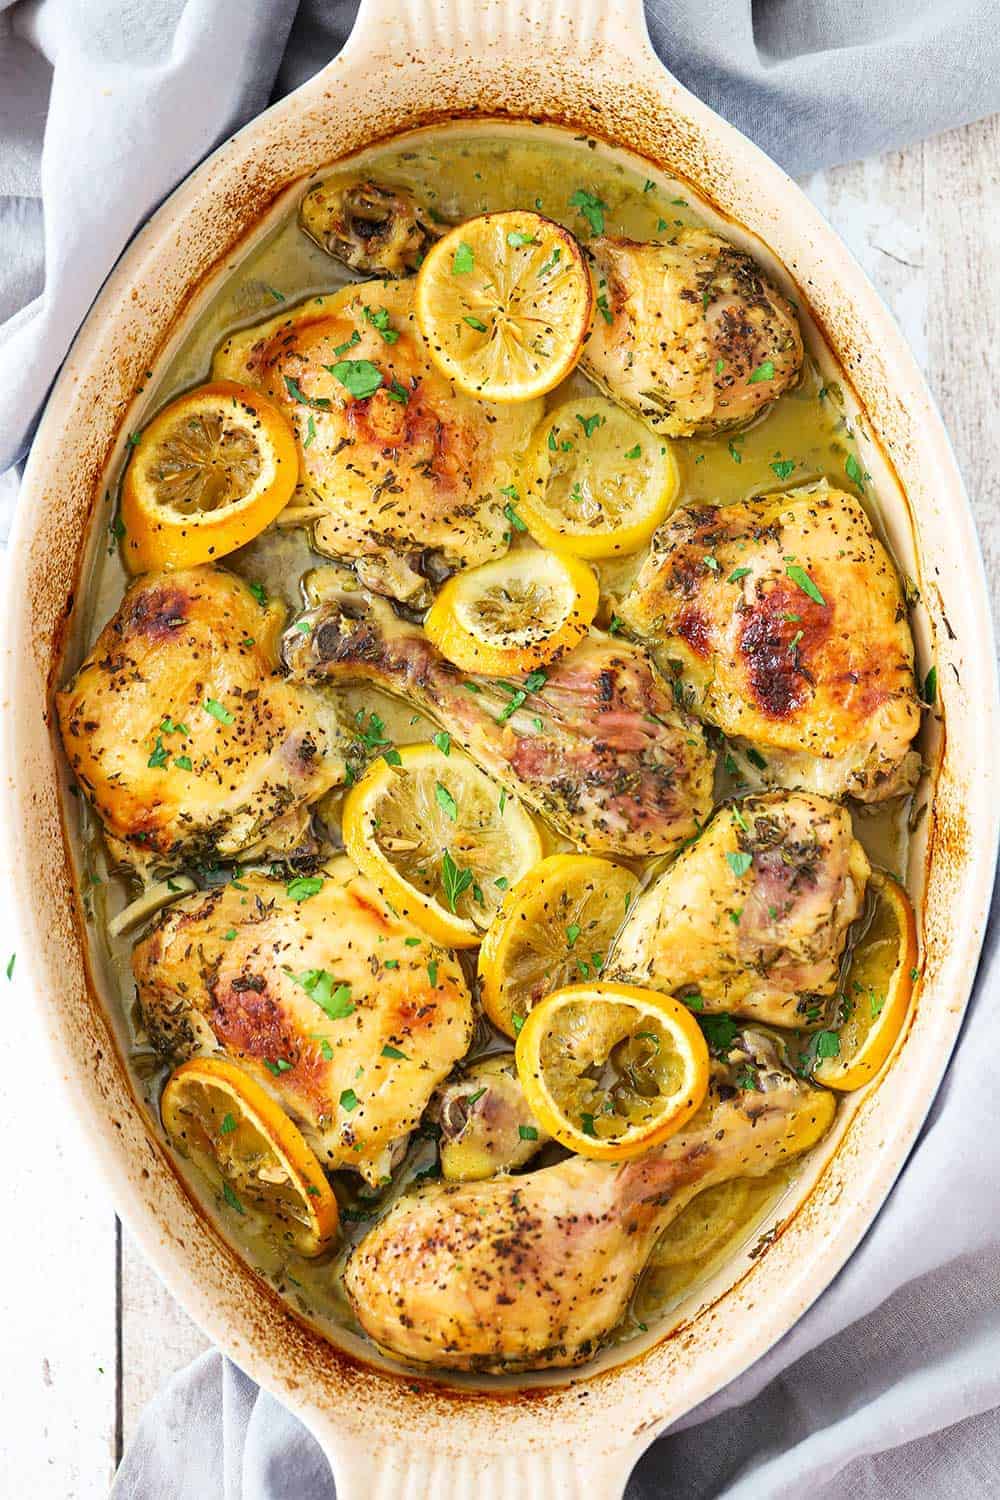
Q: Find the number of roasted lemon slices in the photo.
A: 9